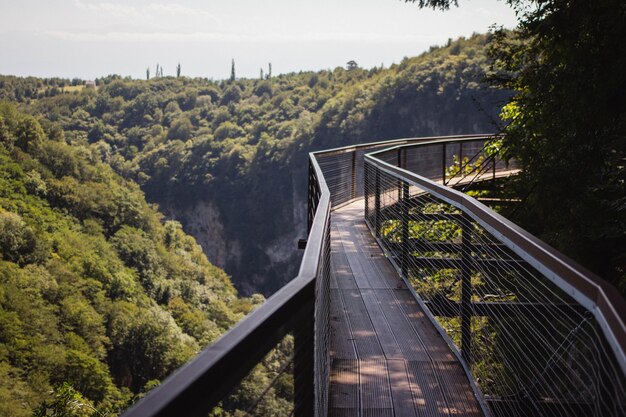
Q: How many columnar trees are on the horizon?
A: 7